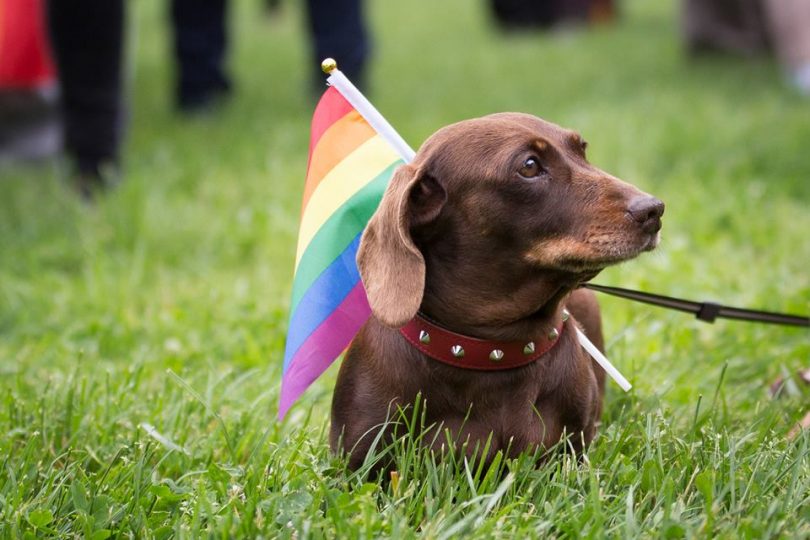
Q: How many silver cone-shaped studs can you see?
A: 6